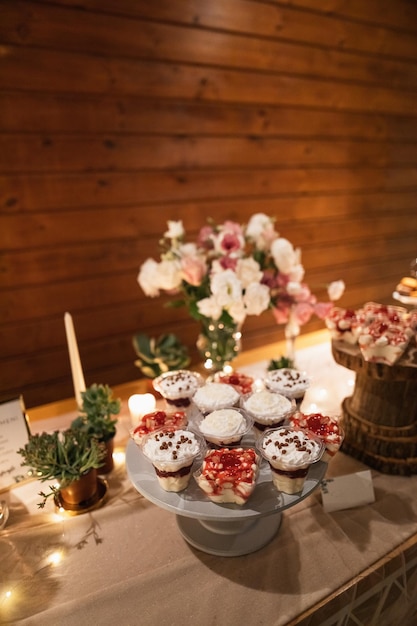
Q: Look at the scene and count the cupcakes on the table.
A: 11